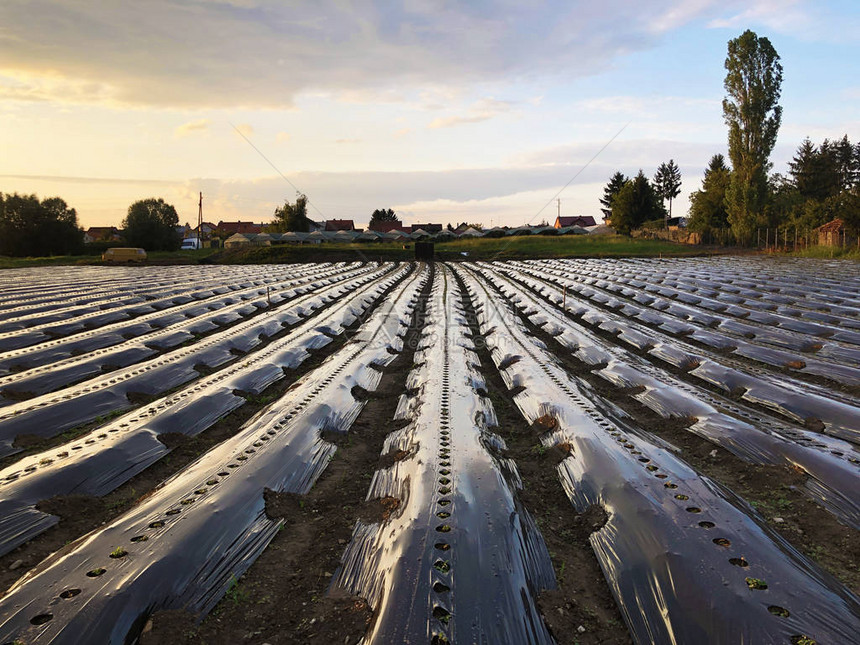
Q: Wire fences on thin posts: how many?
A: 1